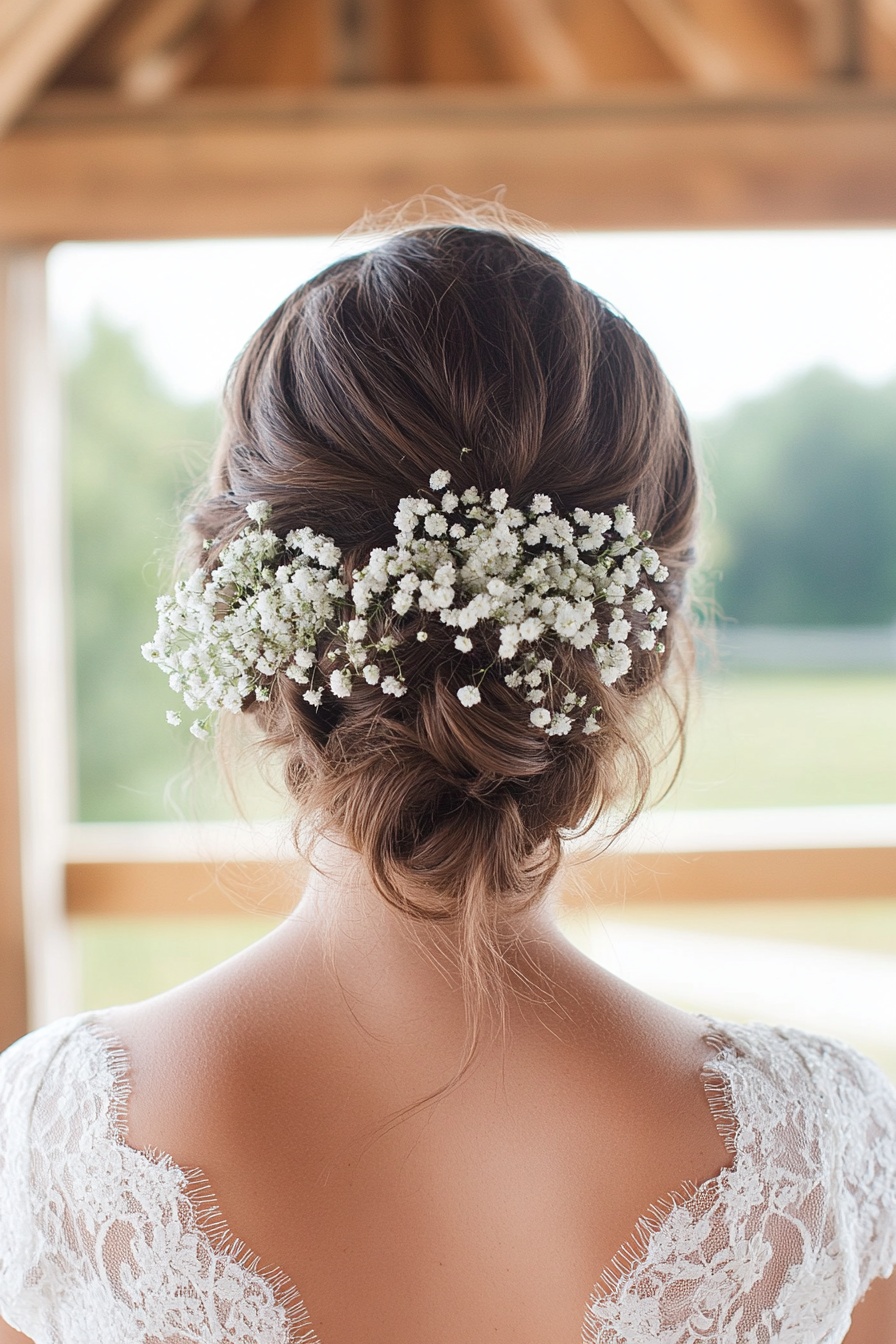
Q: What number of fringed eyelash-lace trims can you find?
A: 2